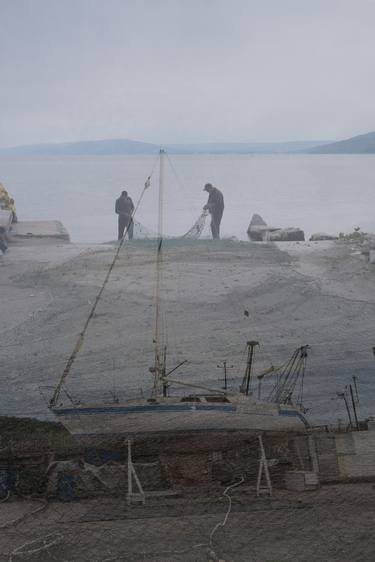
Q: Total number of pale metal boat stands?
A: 2